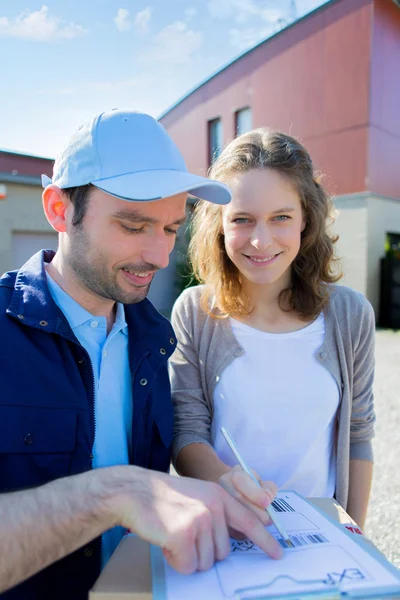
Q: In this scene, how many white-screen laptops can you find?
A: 0